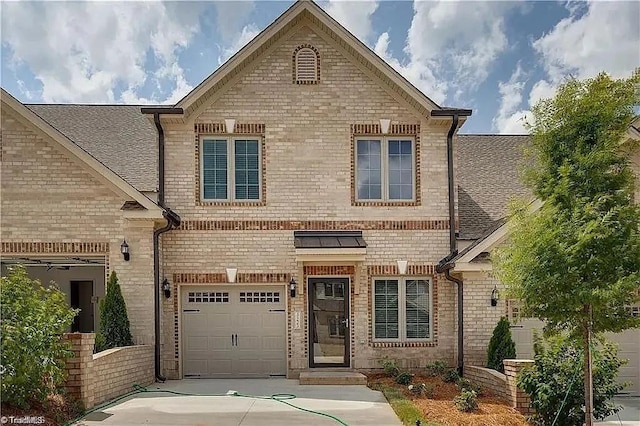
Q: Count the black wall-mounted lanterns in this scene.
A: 4